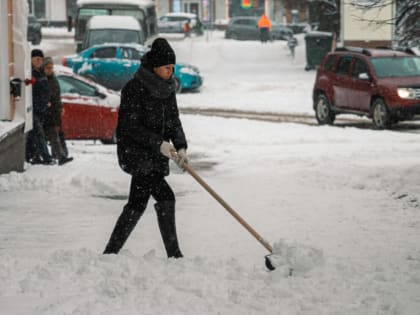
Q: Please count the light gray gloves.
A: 2